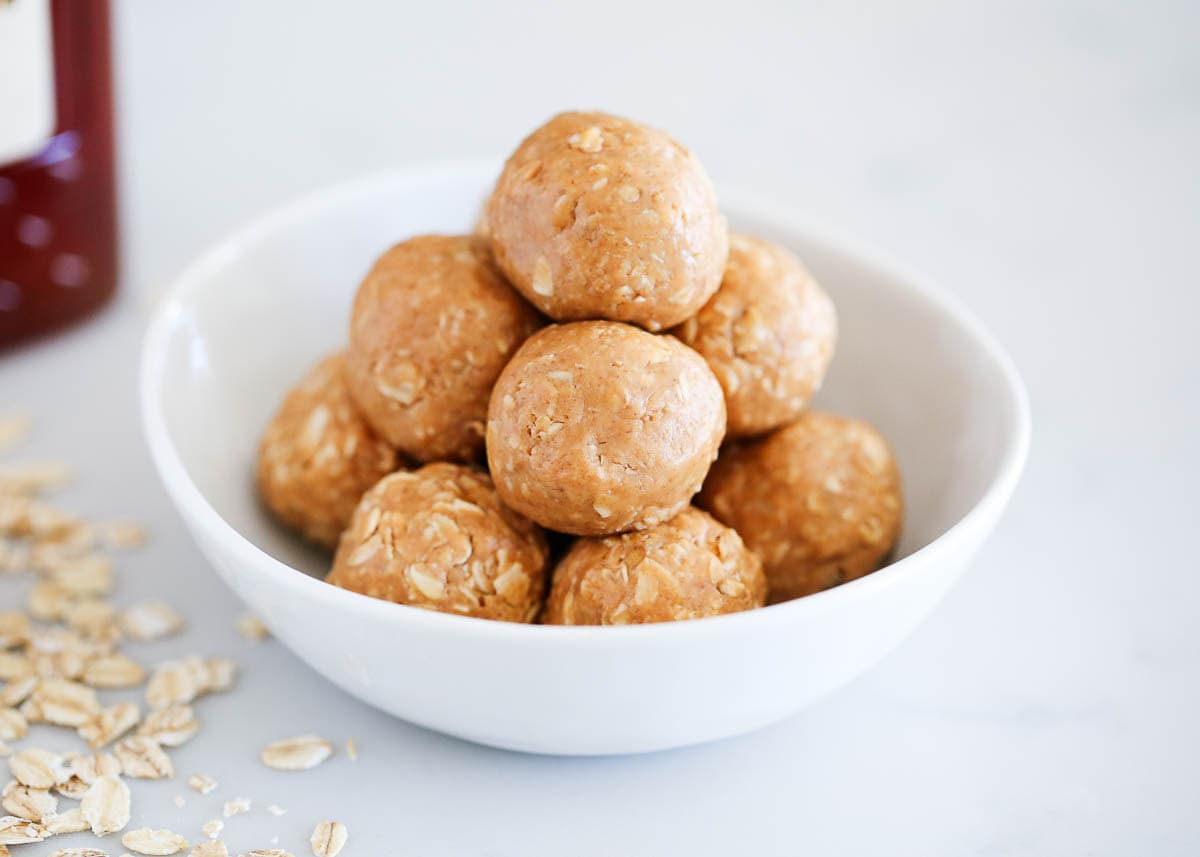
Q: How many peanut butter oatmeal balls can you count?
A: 8